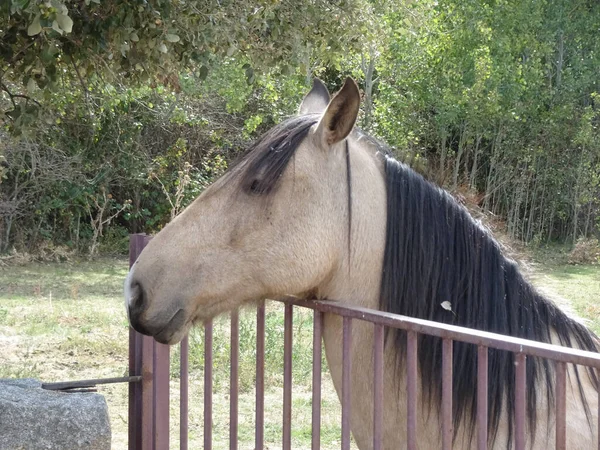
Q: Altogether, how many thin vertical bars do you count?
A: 13